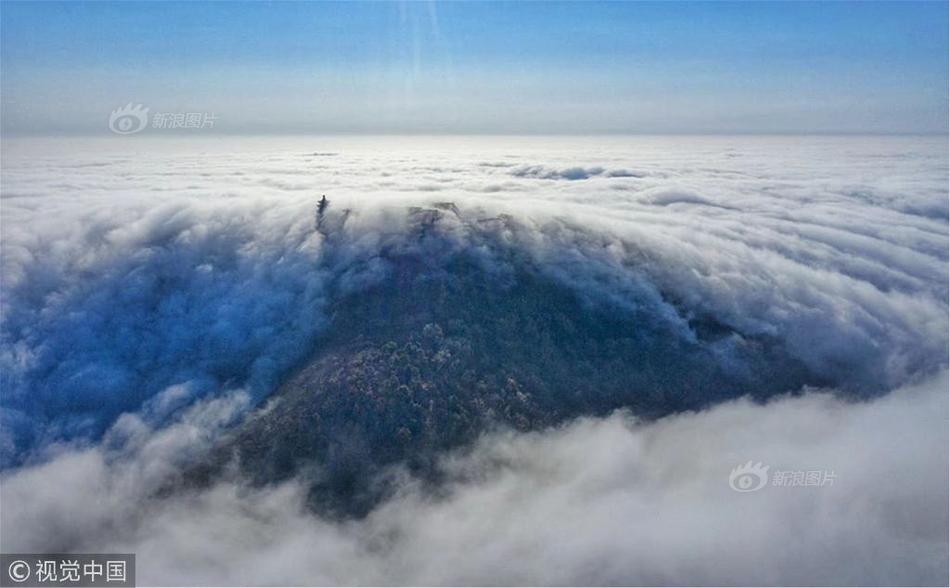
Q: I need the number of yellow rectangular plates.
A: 0